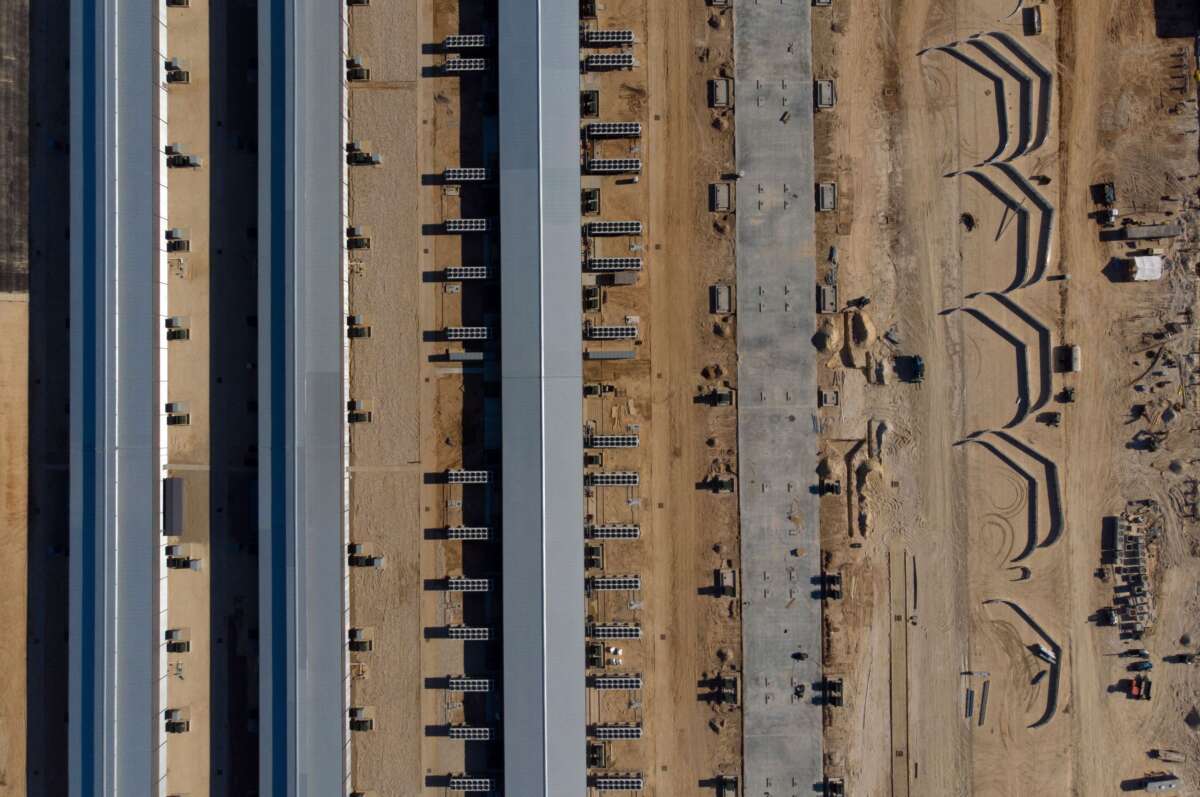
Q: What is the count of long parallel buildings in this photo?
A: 3